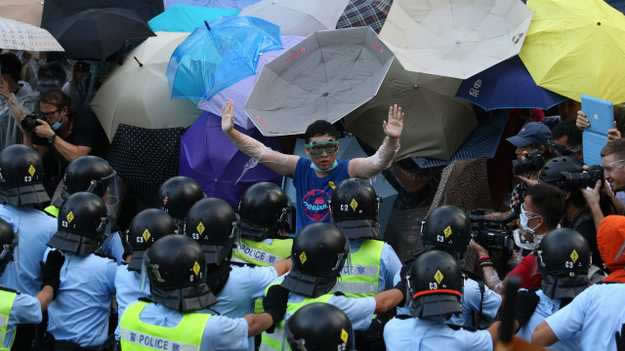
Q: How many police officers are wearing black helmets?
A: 15